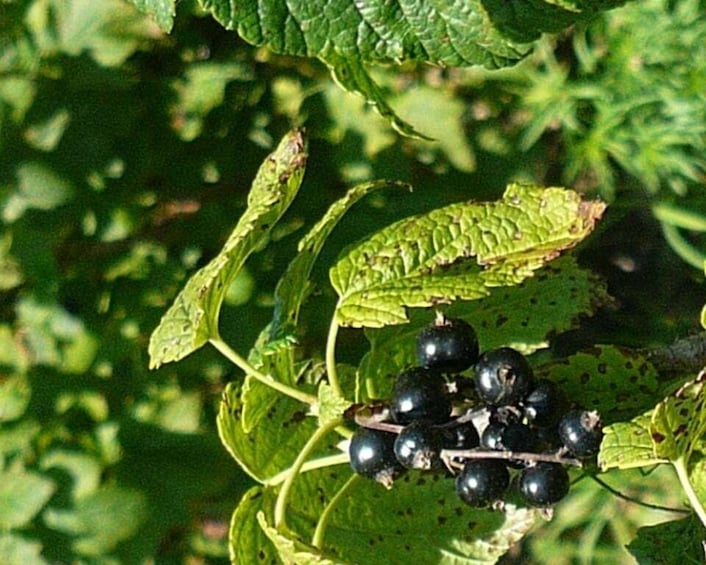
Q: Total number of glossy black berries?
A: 11